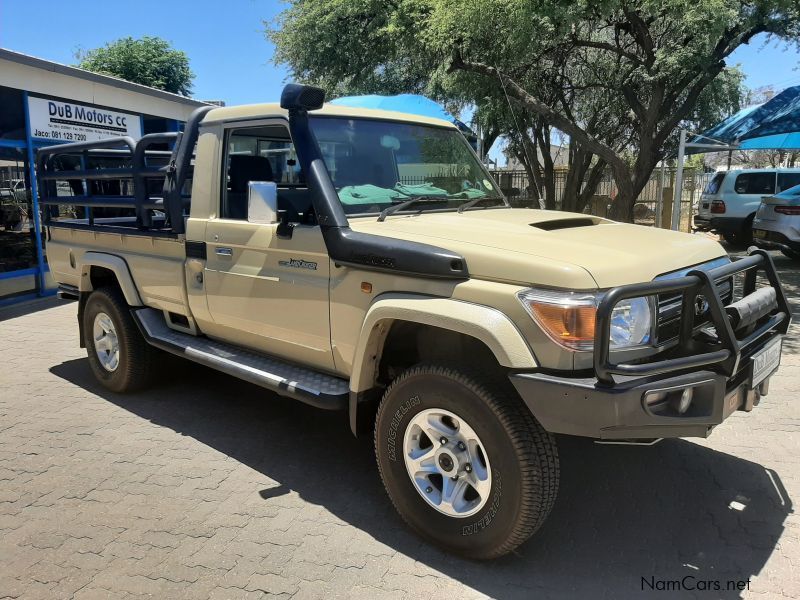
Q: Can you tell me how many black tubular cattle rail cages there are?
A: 1